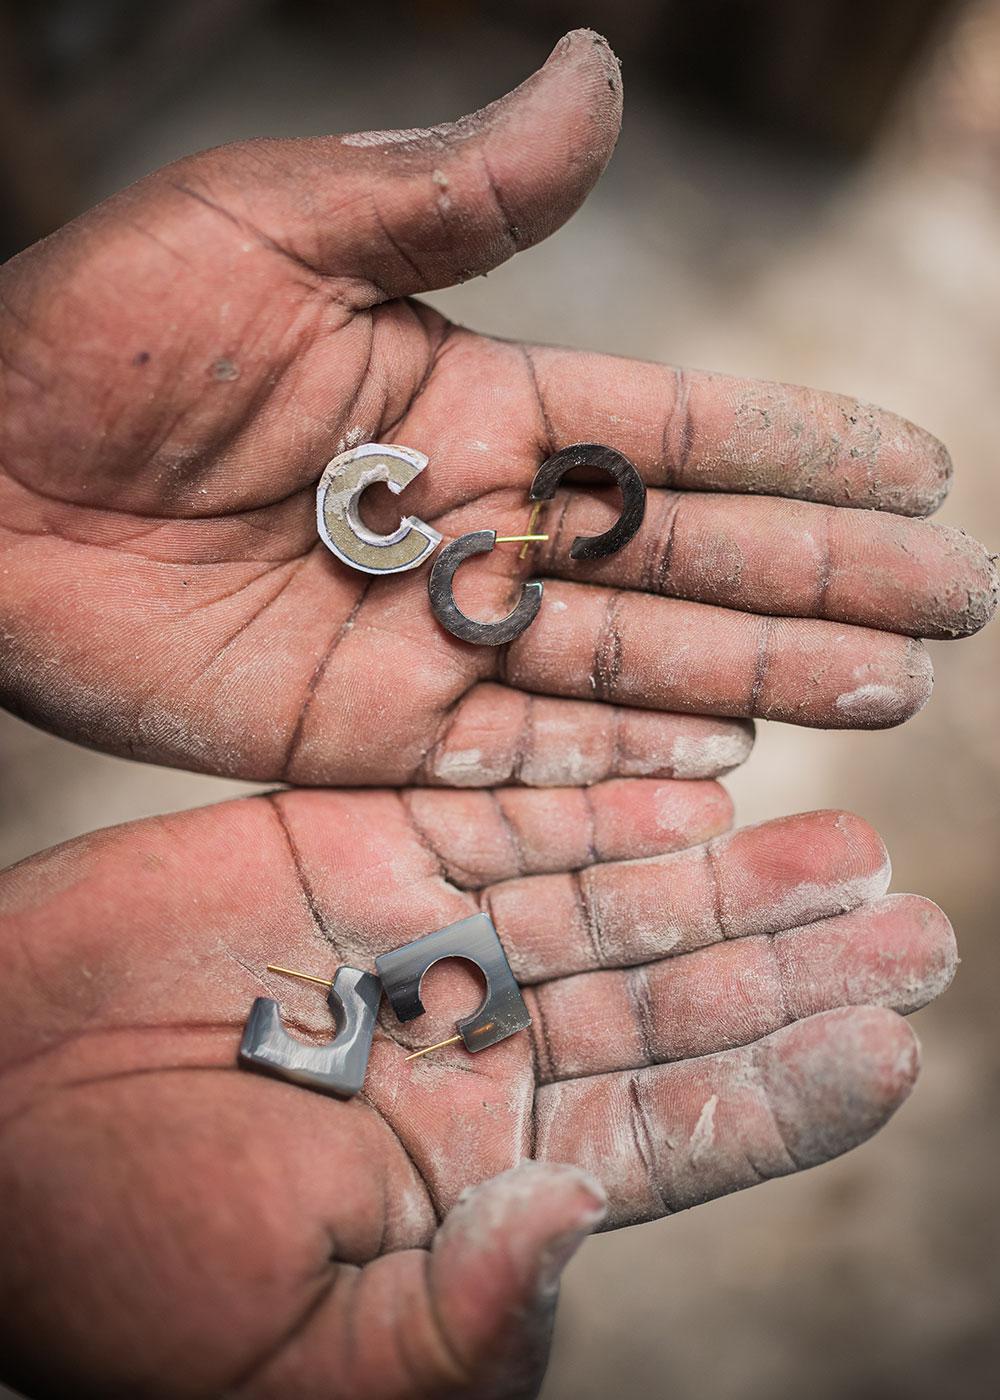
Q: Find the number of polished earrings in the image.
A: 4